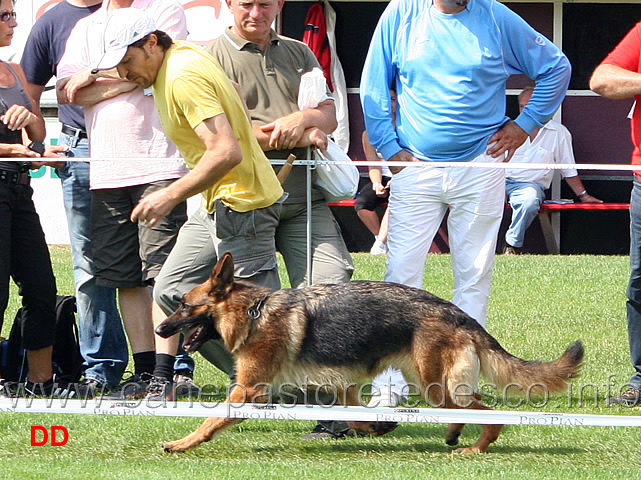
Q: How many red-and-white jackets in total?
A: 1